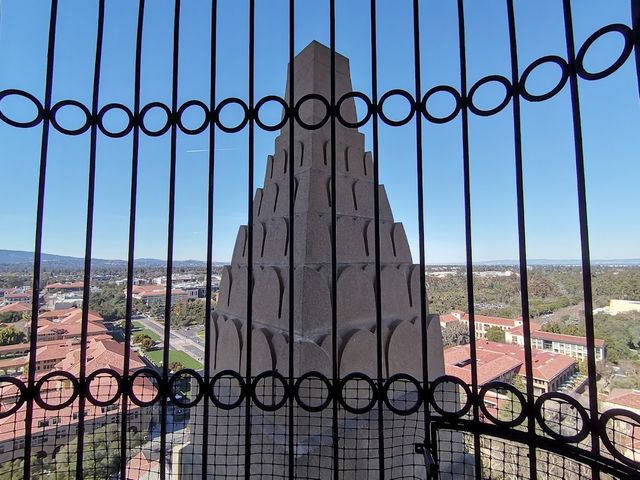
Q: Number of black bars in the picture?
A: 14